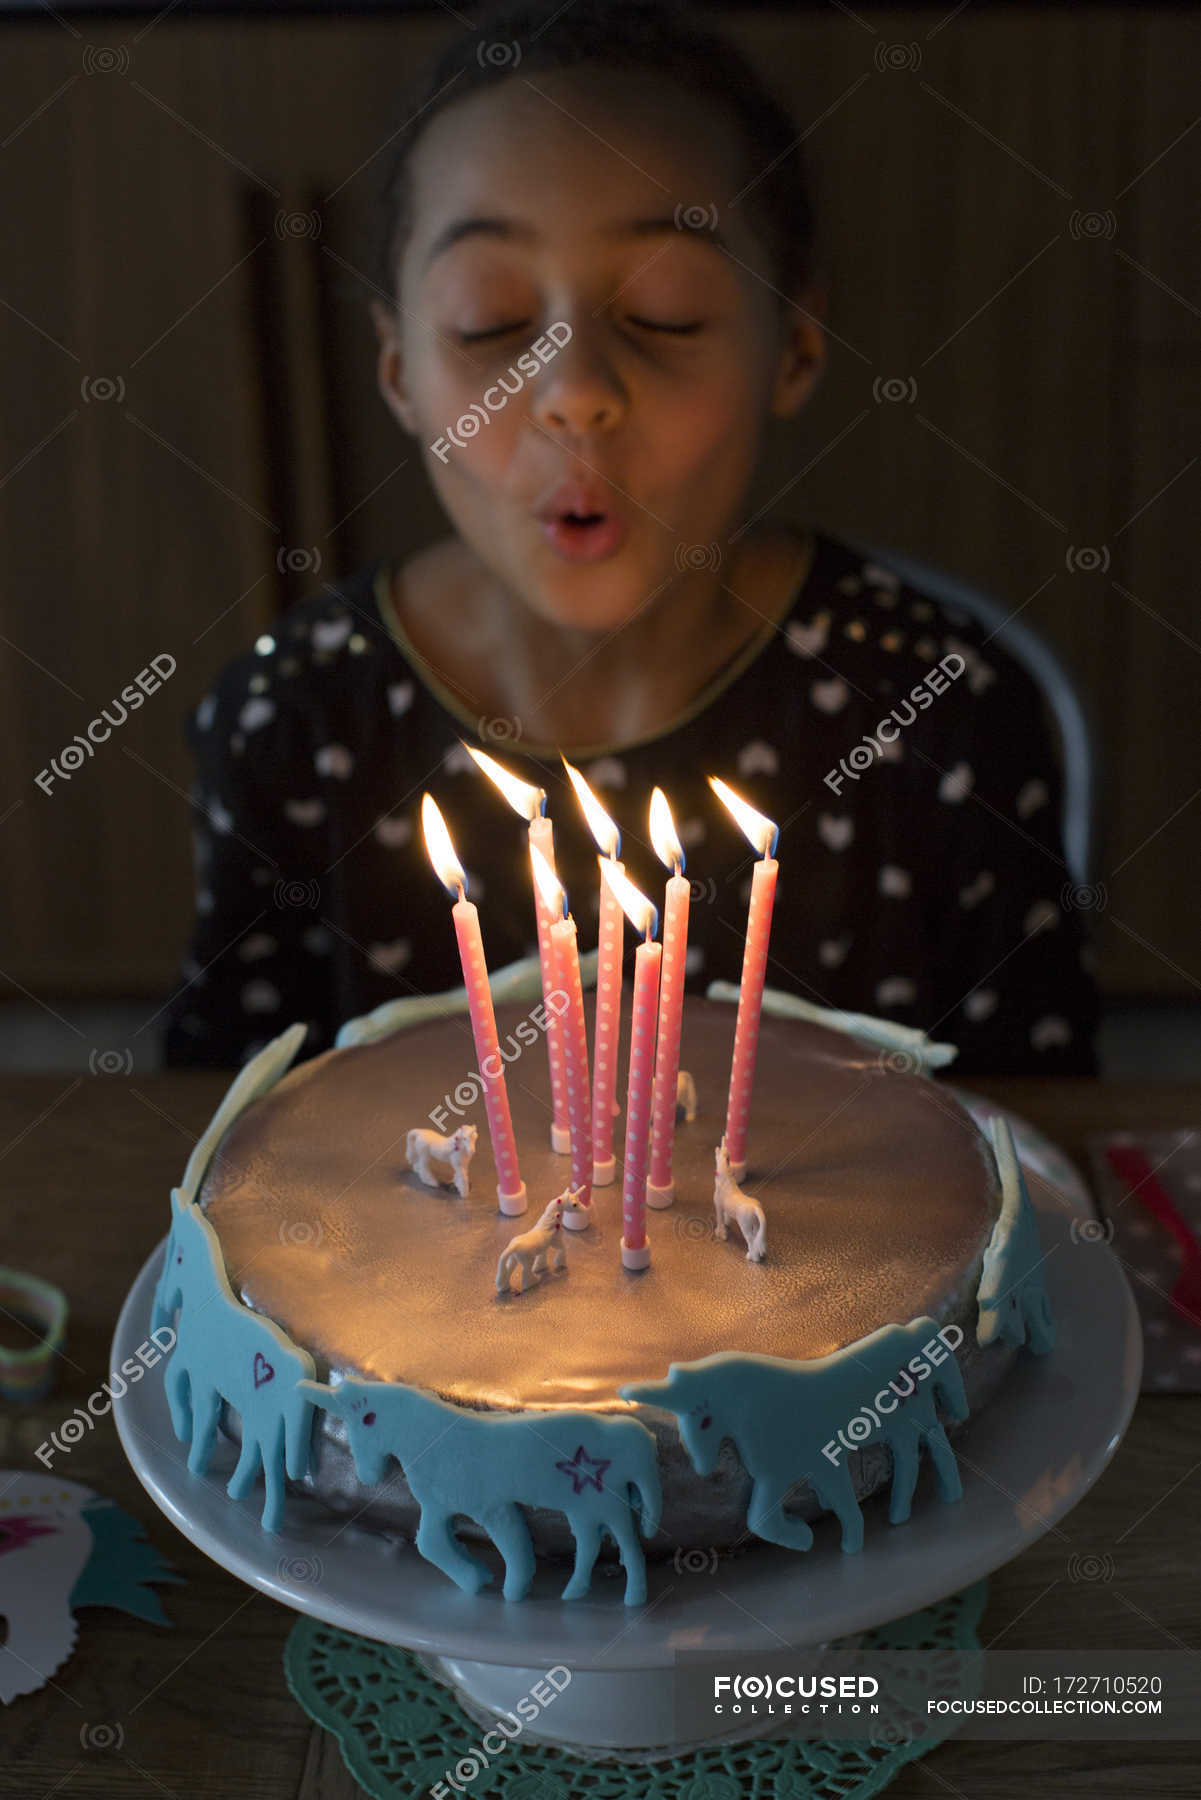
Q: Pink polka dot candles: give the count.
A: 7